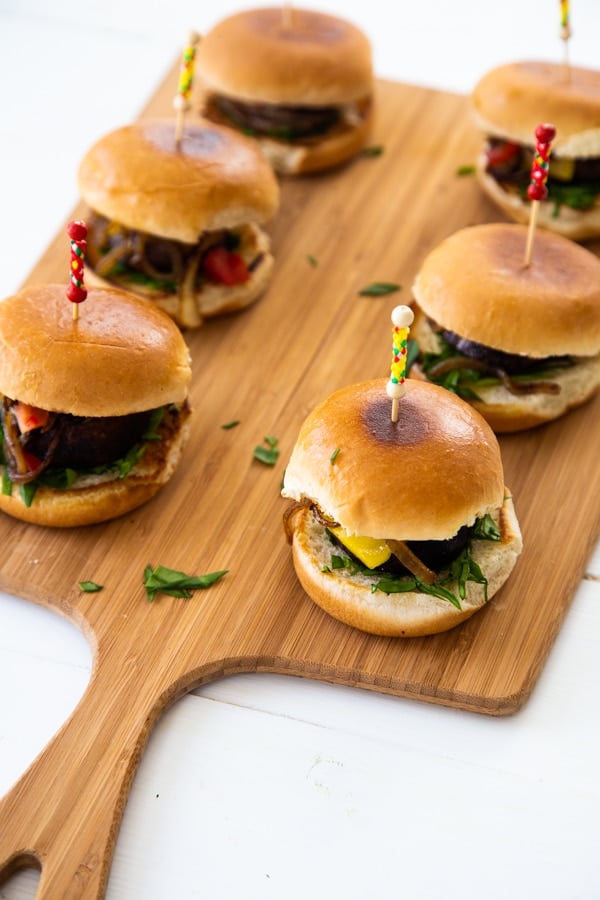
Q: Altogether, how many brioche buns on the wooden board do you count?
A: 6